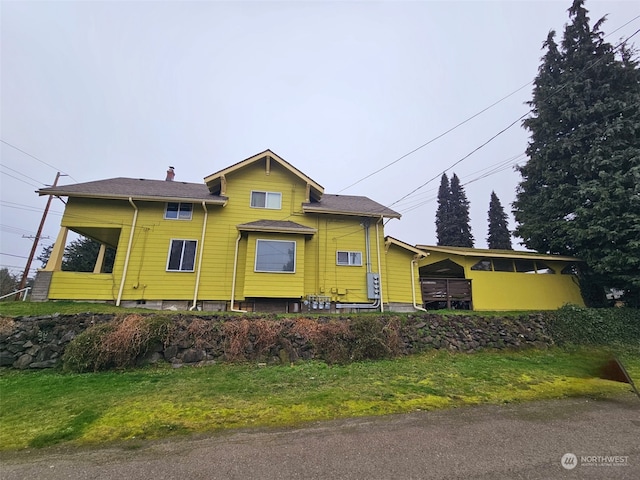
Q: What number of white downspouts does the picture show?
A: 5